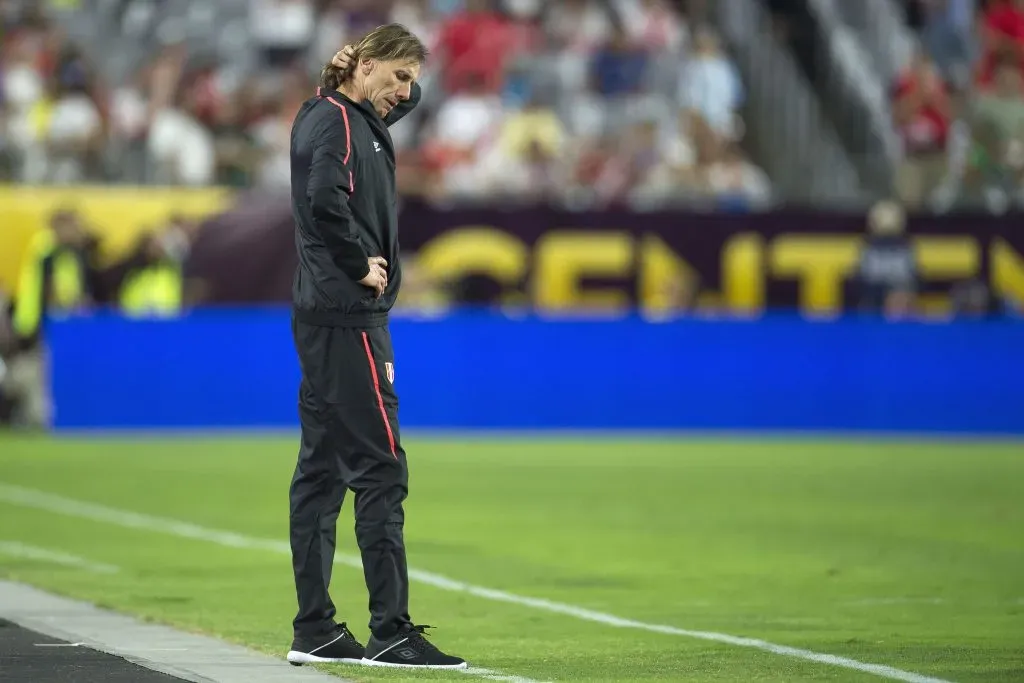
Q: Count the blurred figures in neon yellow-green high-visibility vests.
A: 2